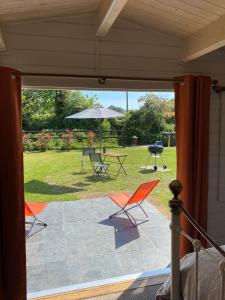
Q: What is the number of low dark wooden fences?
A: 1